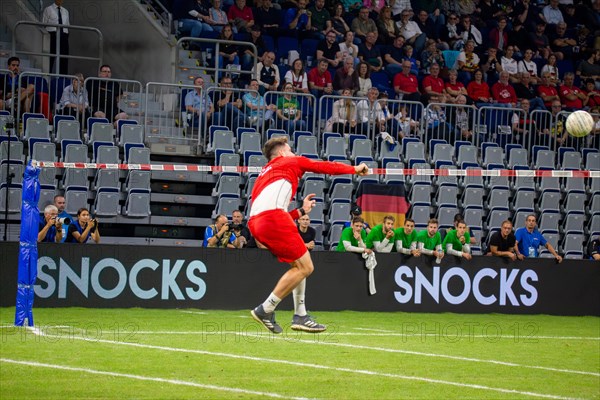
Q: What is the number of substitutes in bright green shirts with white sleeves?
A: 5